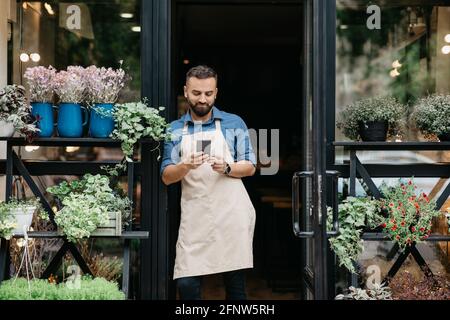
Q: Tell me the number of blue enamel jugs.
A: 3